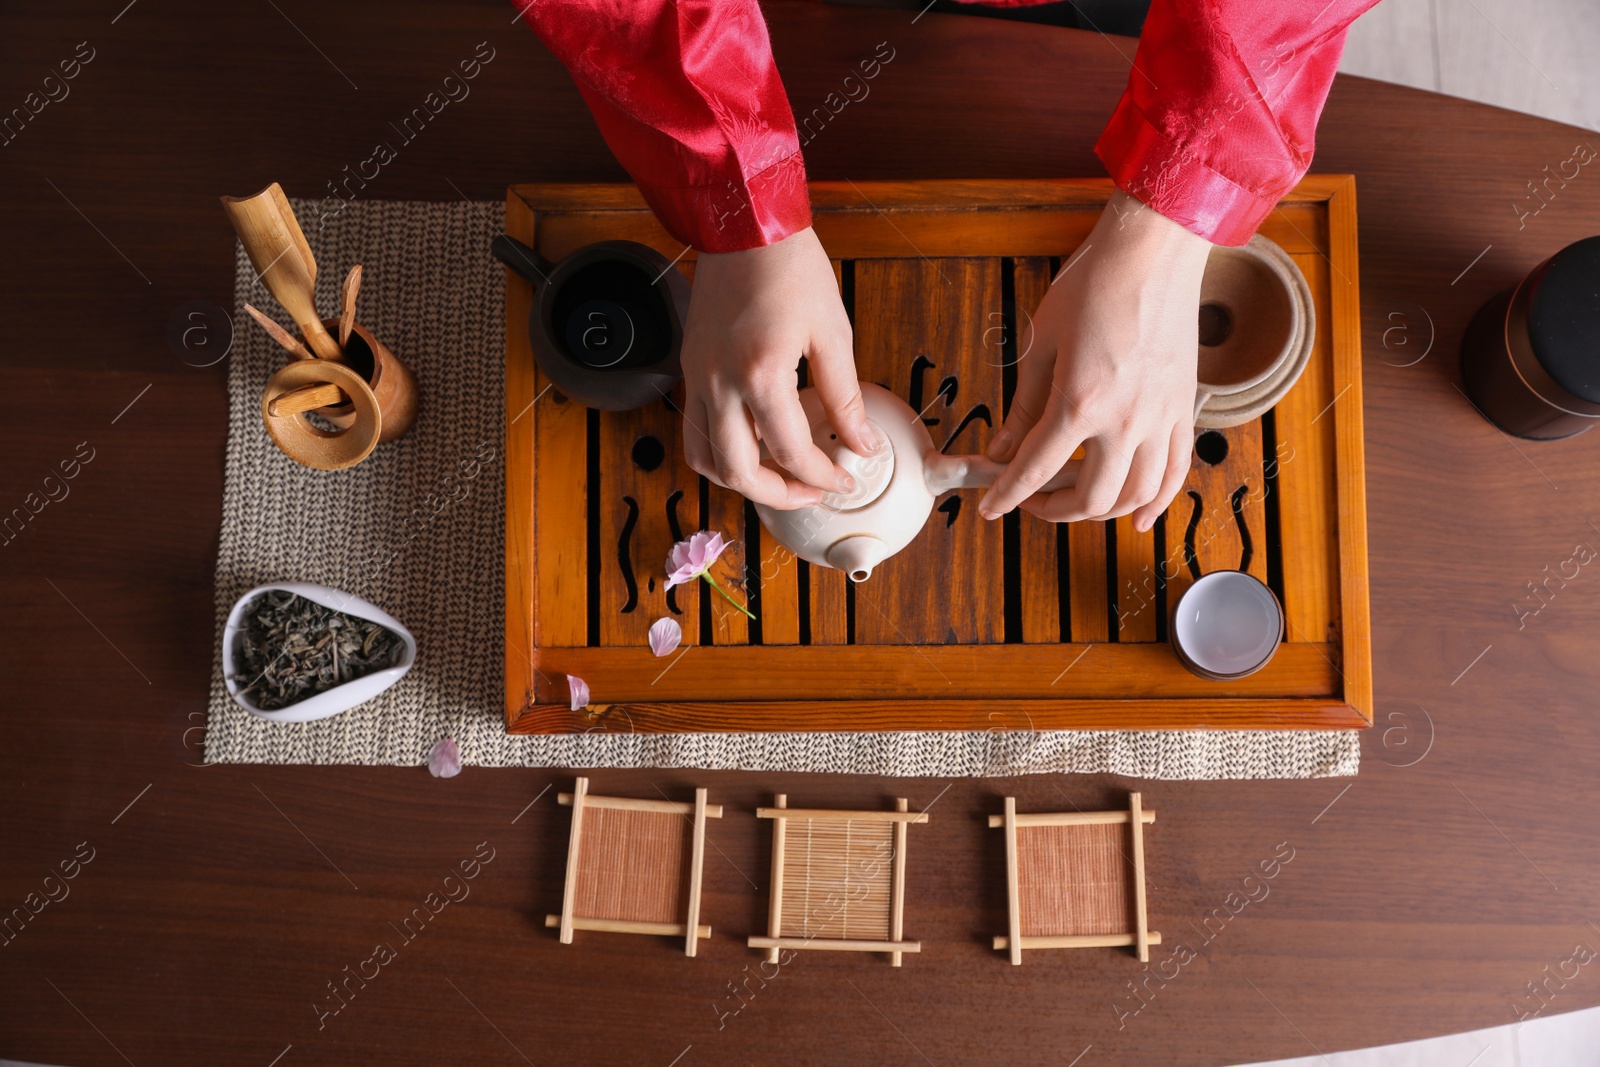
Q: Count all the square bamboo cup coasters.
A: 3